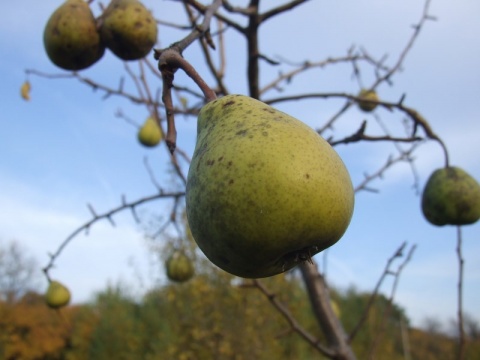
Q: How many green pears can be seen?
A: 8